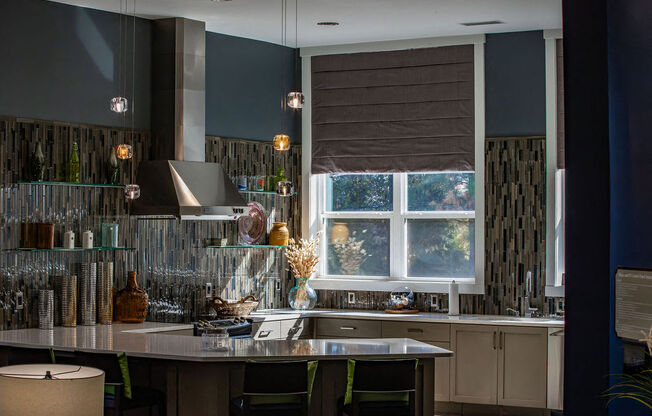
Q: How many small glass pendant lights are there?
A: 6